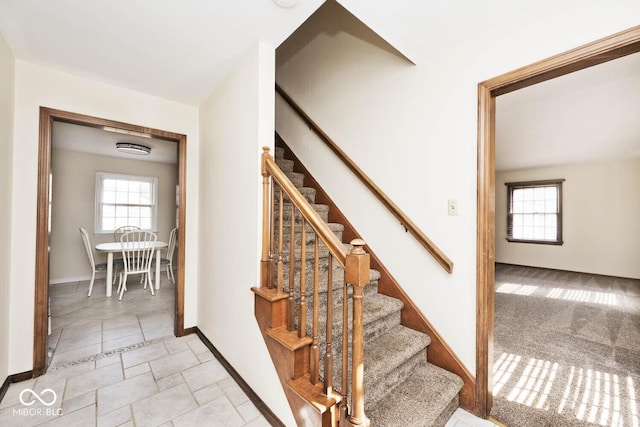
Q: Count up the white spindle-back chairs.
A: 4